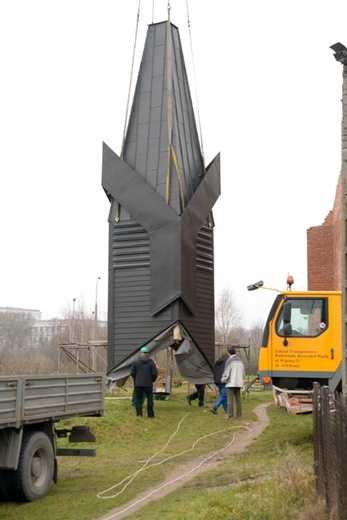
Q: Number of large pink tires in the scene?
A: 0